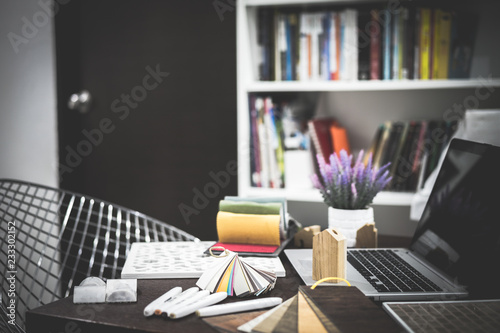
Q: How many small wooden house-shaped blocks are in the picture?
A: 3